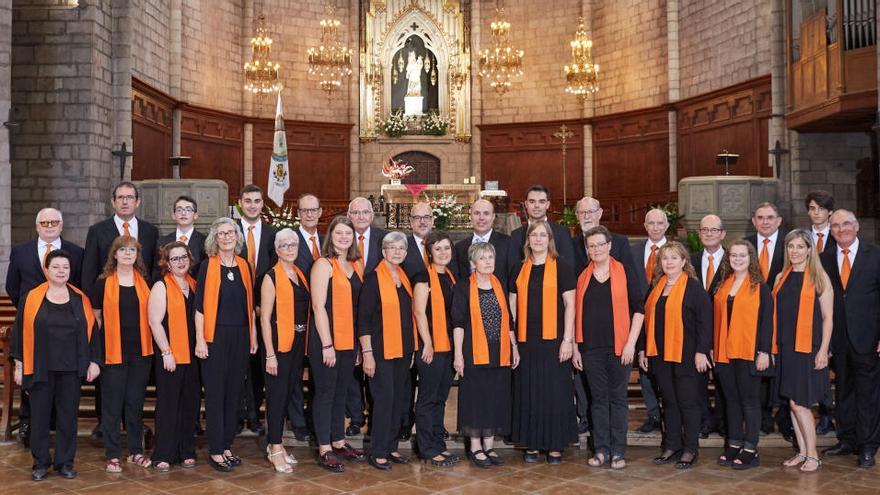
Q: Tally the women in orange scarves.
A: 14